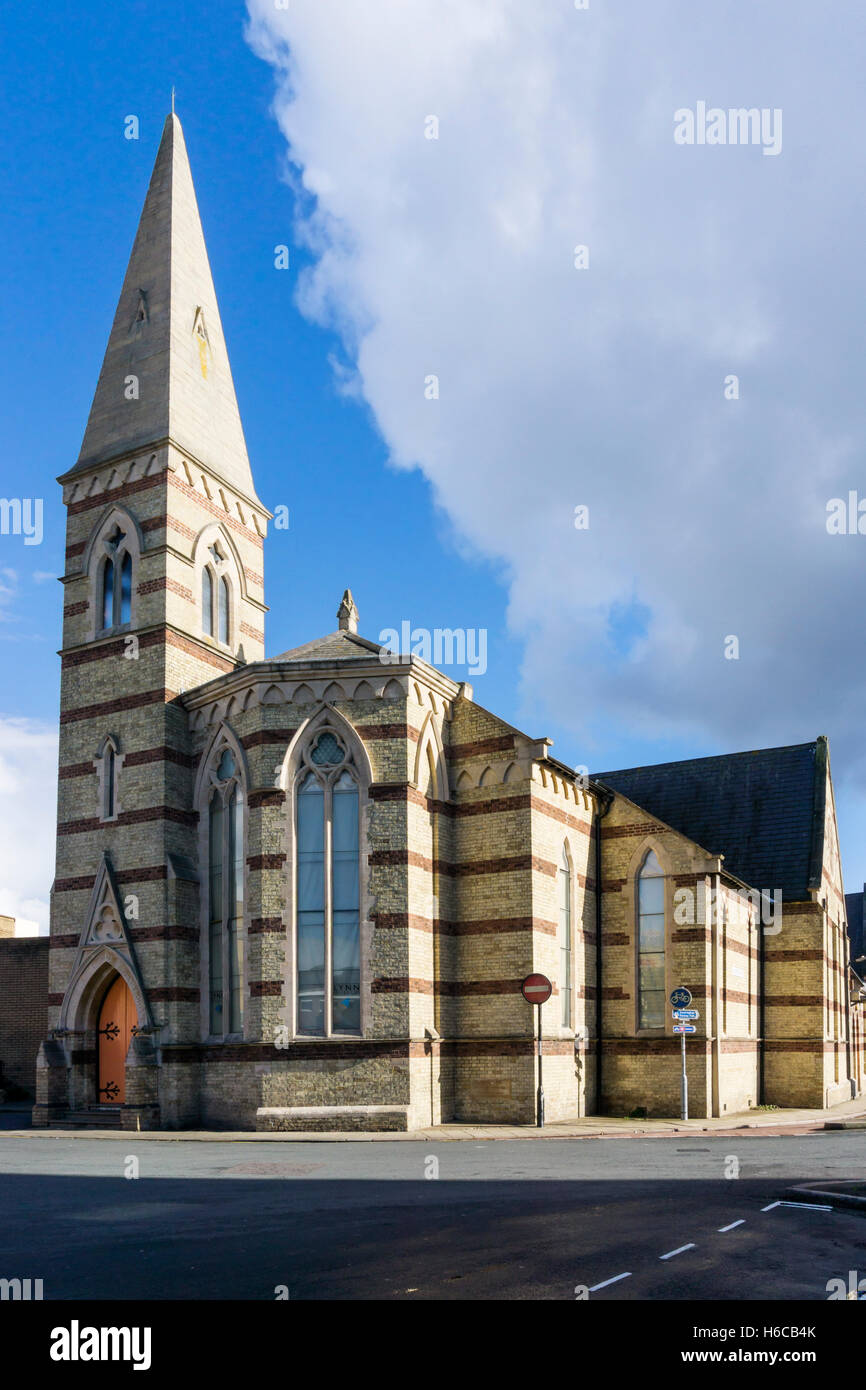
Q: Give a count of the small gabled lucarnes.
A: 2